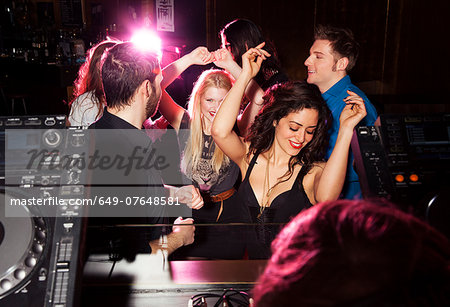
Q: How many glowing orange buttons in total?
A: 2